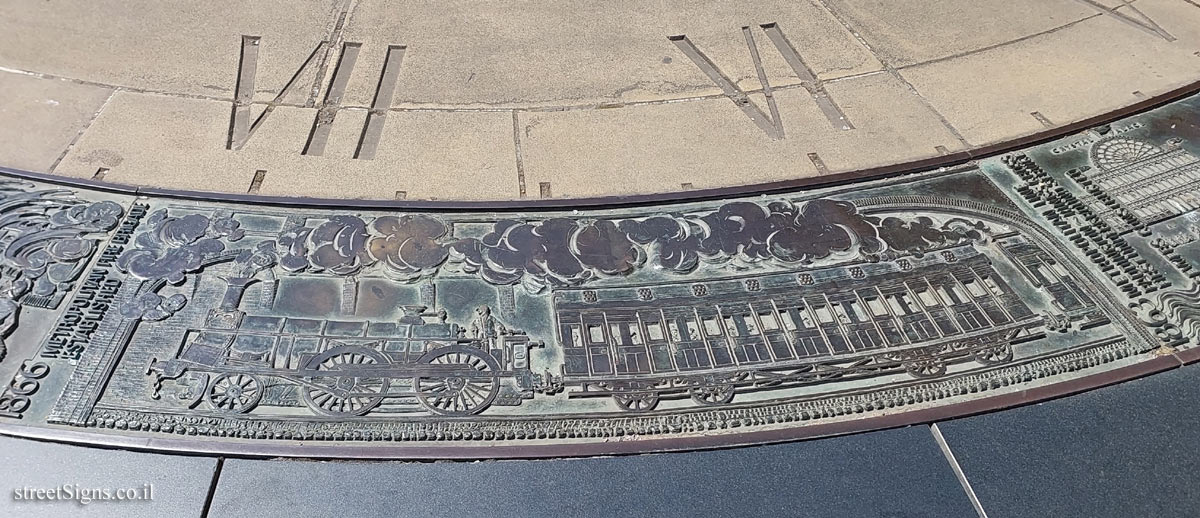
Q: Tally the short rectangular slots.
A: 9